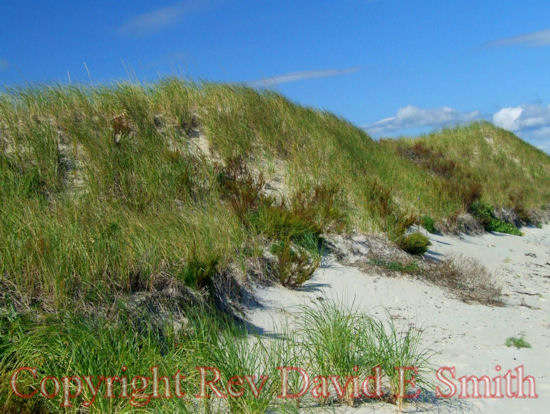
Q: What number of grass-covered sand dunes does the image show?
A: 2